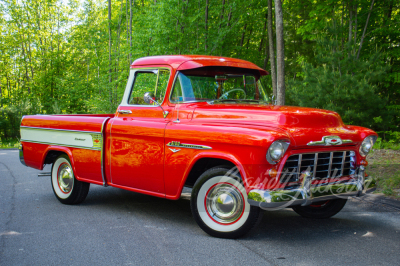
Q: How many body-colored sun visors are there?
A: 1